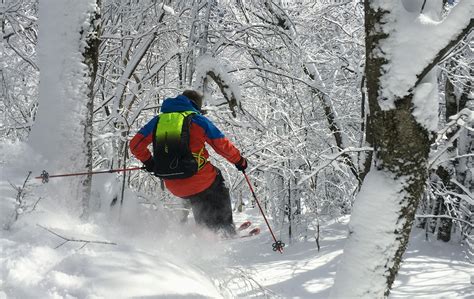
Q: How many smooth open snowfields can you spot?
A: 0